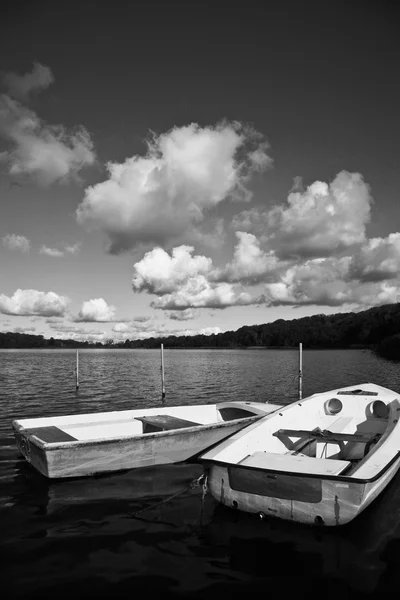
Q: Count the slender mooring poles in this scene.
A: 3